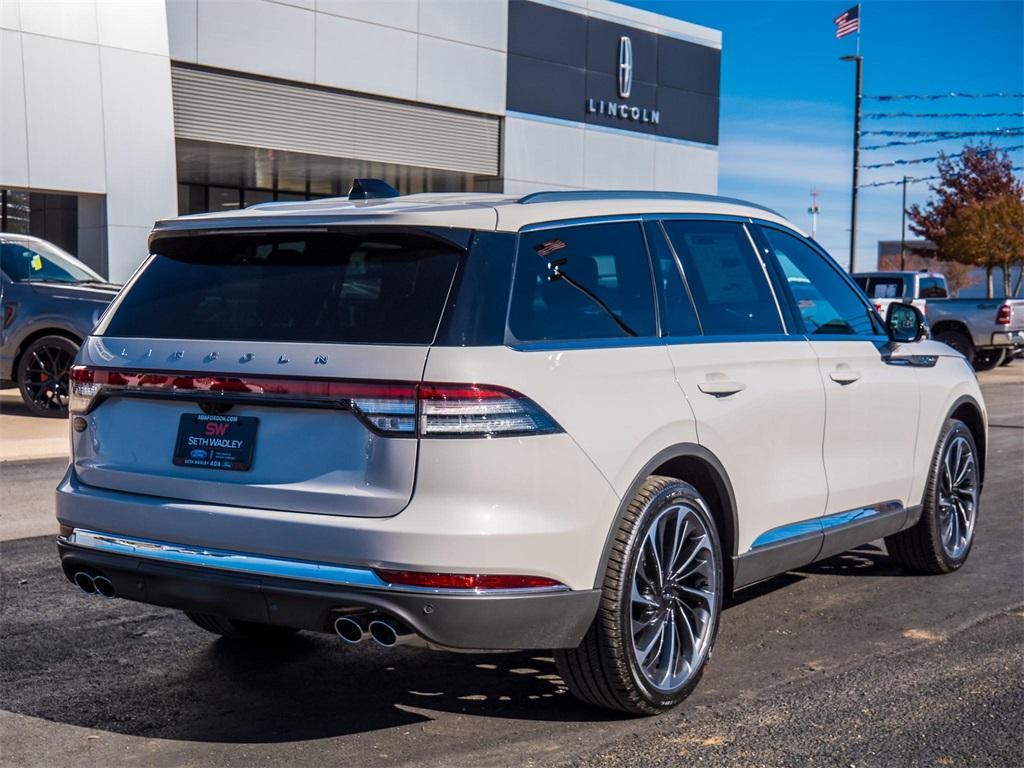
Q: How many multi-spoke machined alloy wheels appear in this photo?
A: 2